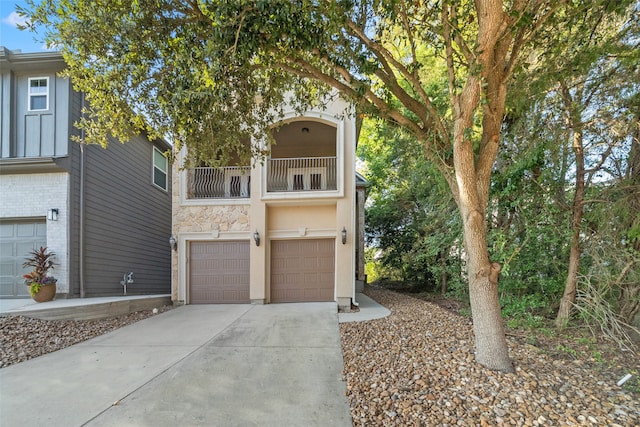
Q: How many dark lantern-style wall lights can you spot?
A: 3